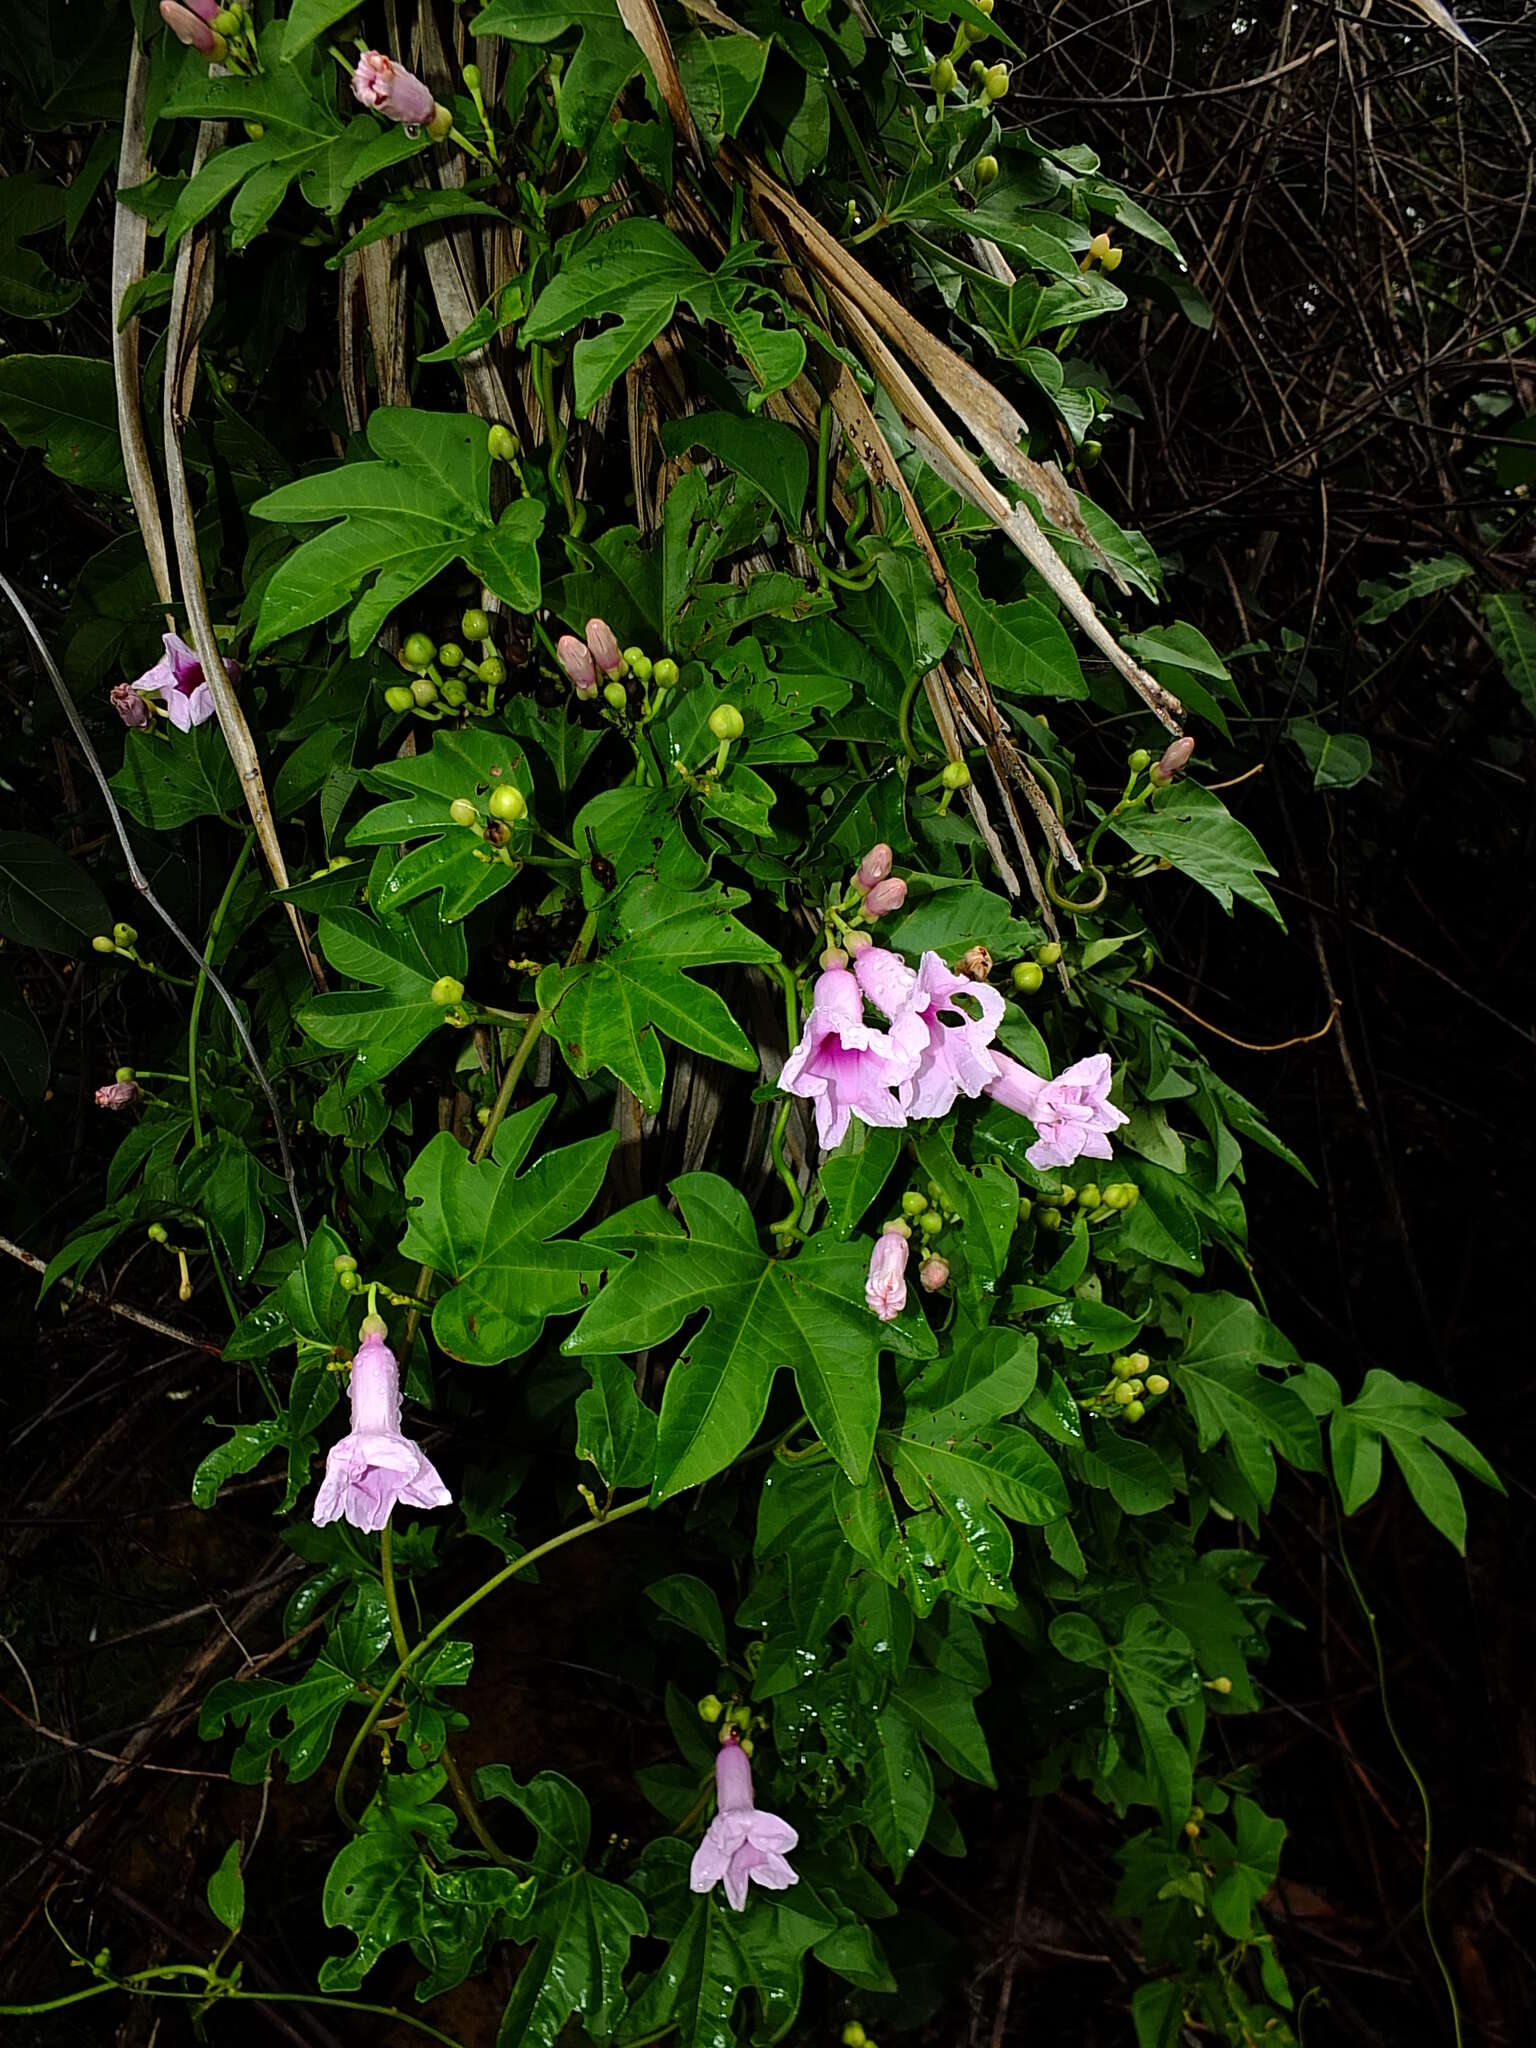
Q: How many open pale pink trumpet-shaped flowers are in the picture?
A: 6